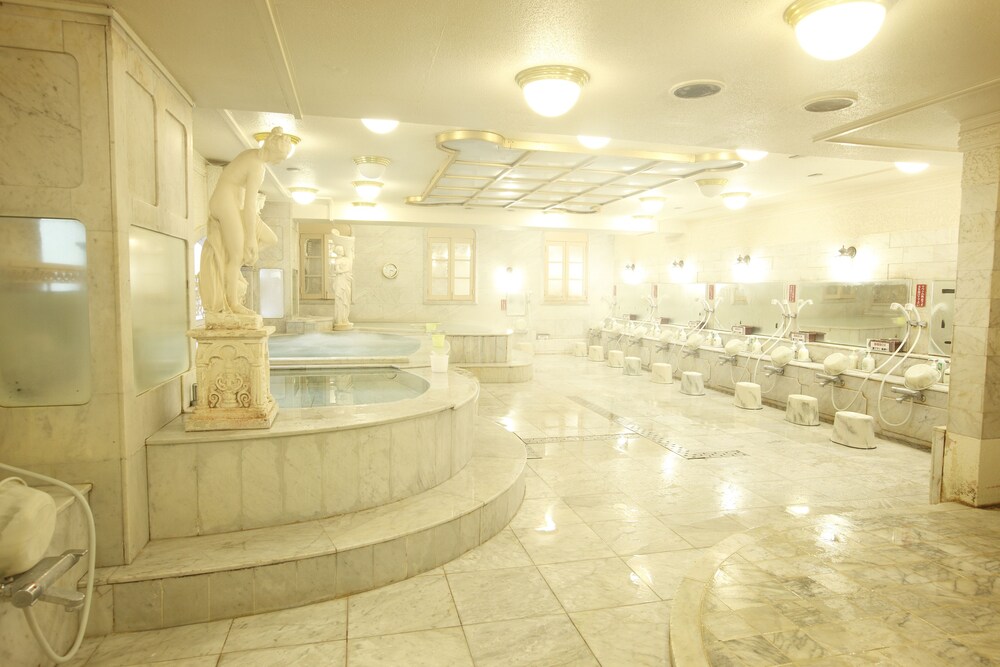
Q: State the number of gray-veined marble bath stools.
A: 9